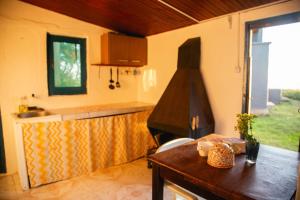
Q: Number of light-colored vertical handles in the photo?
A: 2